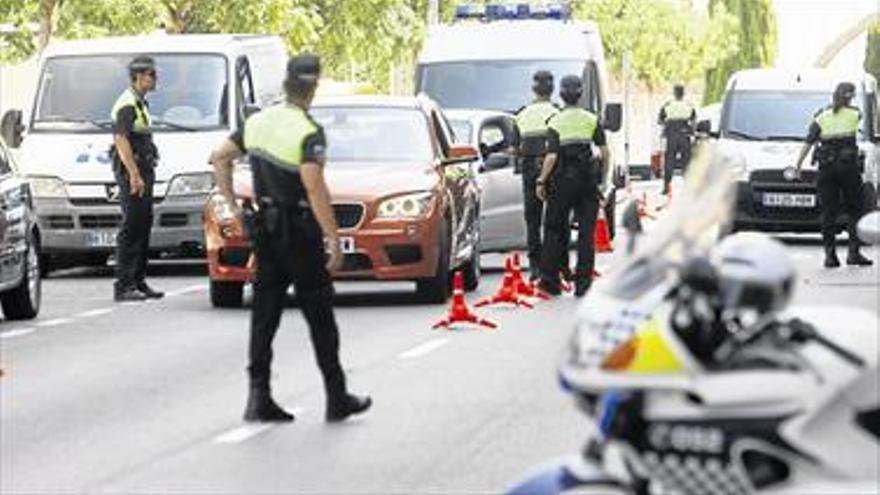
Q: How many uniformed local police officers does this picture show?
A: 6